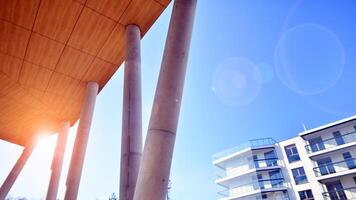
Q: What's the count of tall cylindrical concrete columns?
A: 5